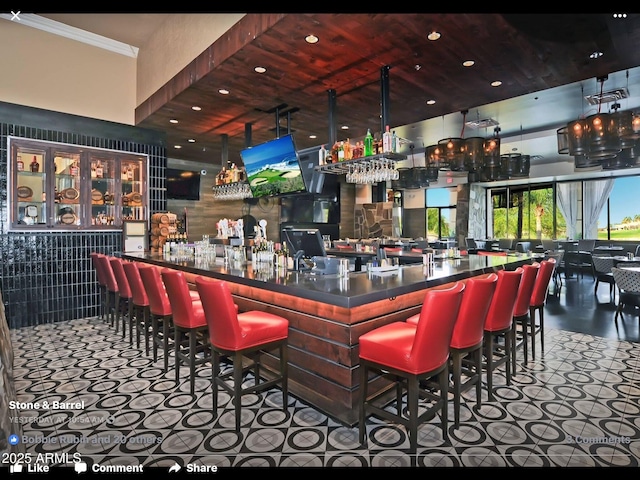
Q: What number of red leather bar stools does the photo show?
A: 12